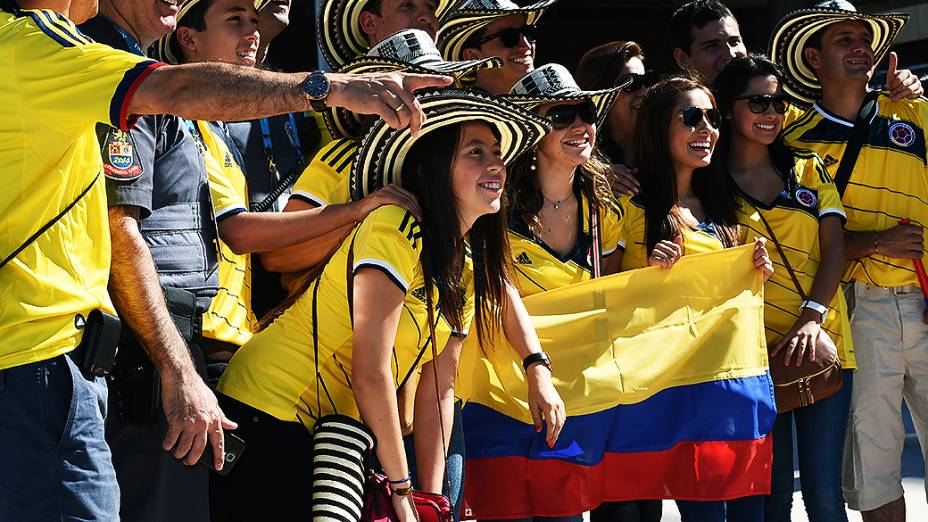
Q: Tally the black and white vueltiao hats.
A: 7